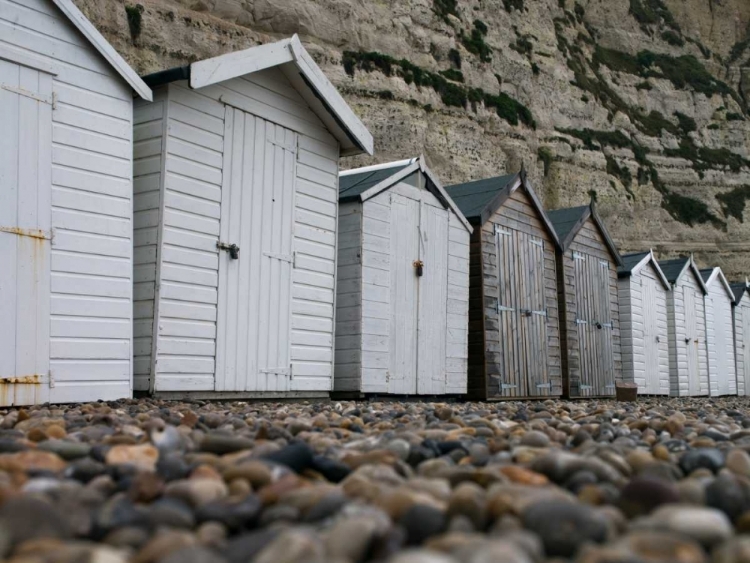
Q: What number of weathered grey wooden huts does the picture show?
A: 2